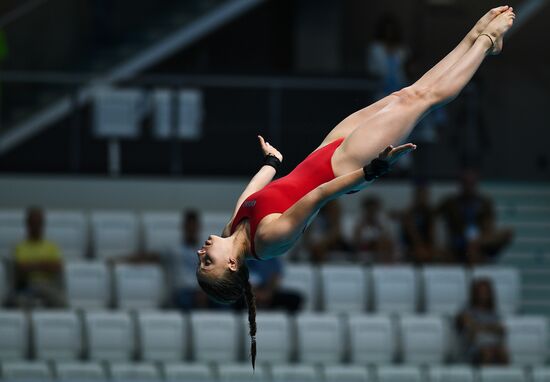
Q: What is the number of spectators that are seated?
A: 8